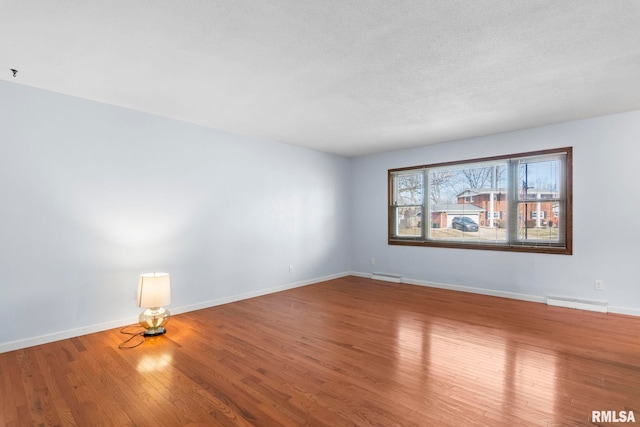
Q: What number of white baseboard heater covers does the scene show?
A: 2